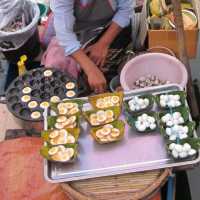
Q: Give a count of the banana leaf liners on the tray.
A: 13